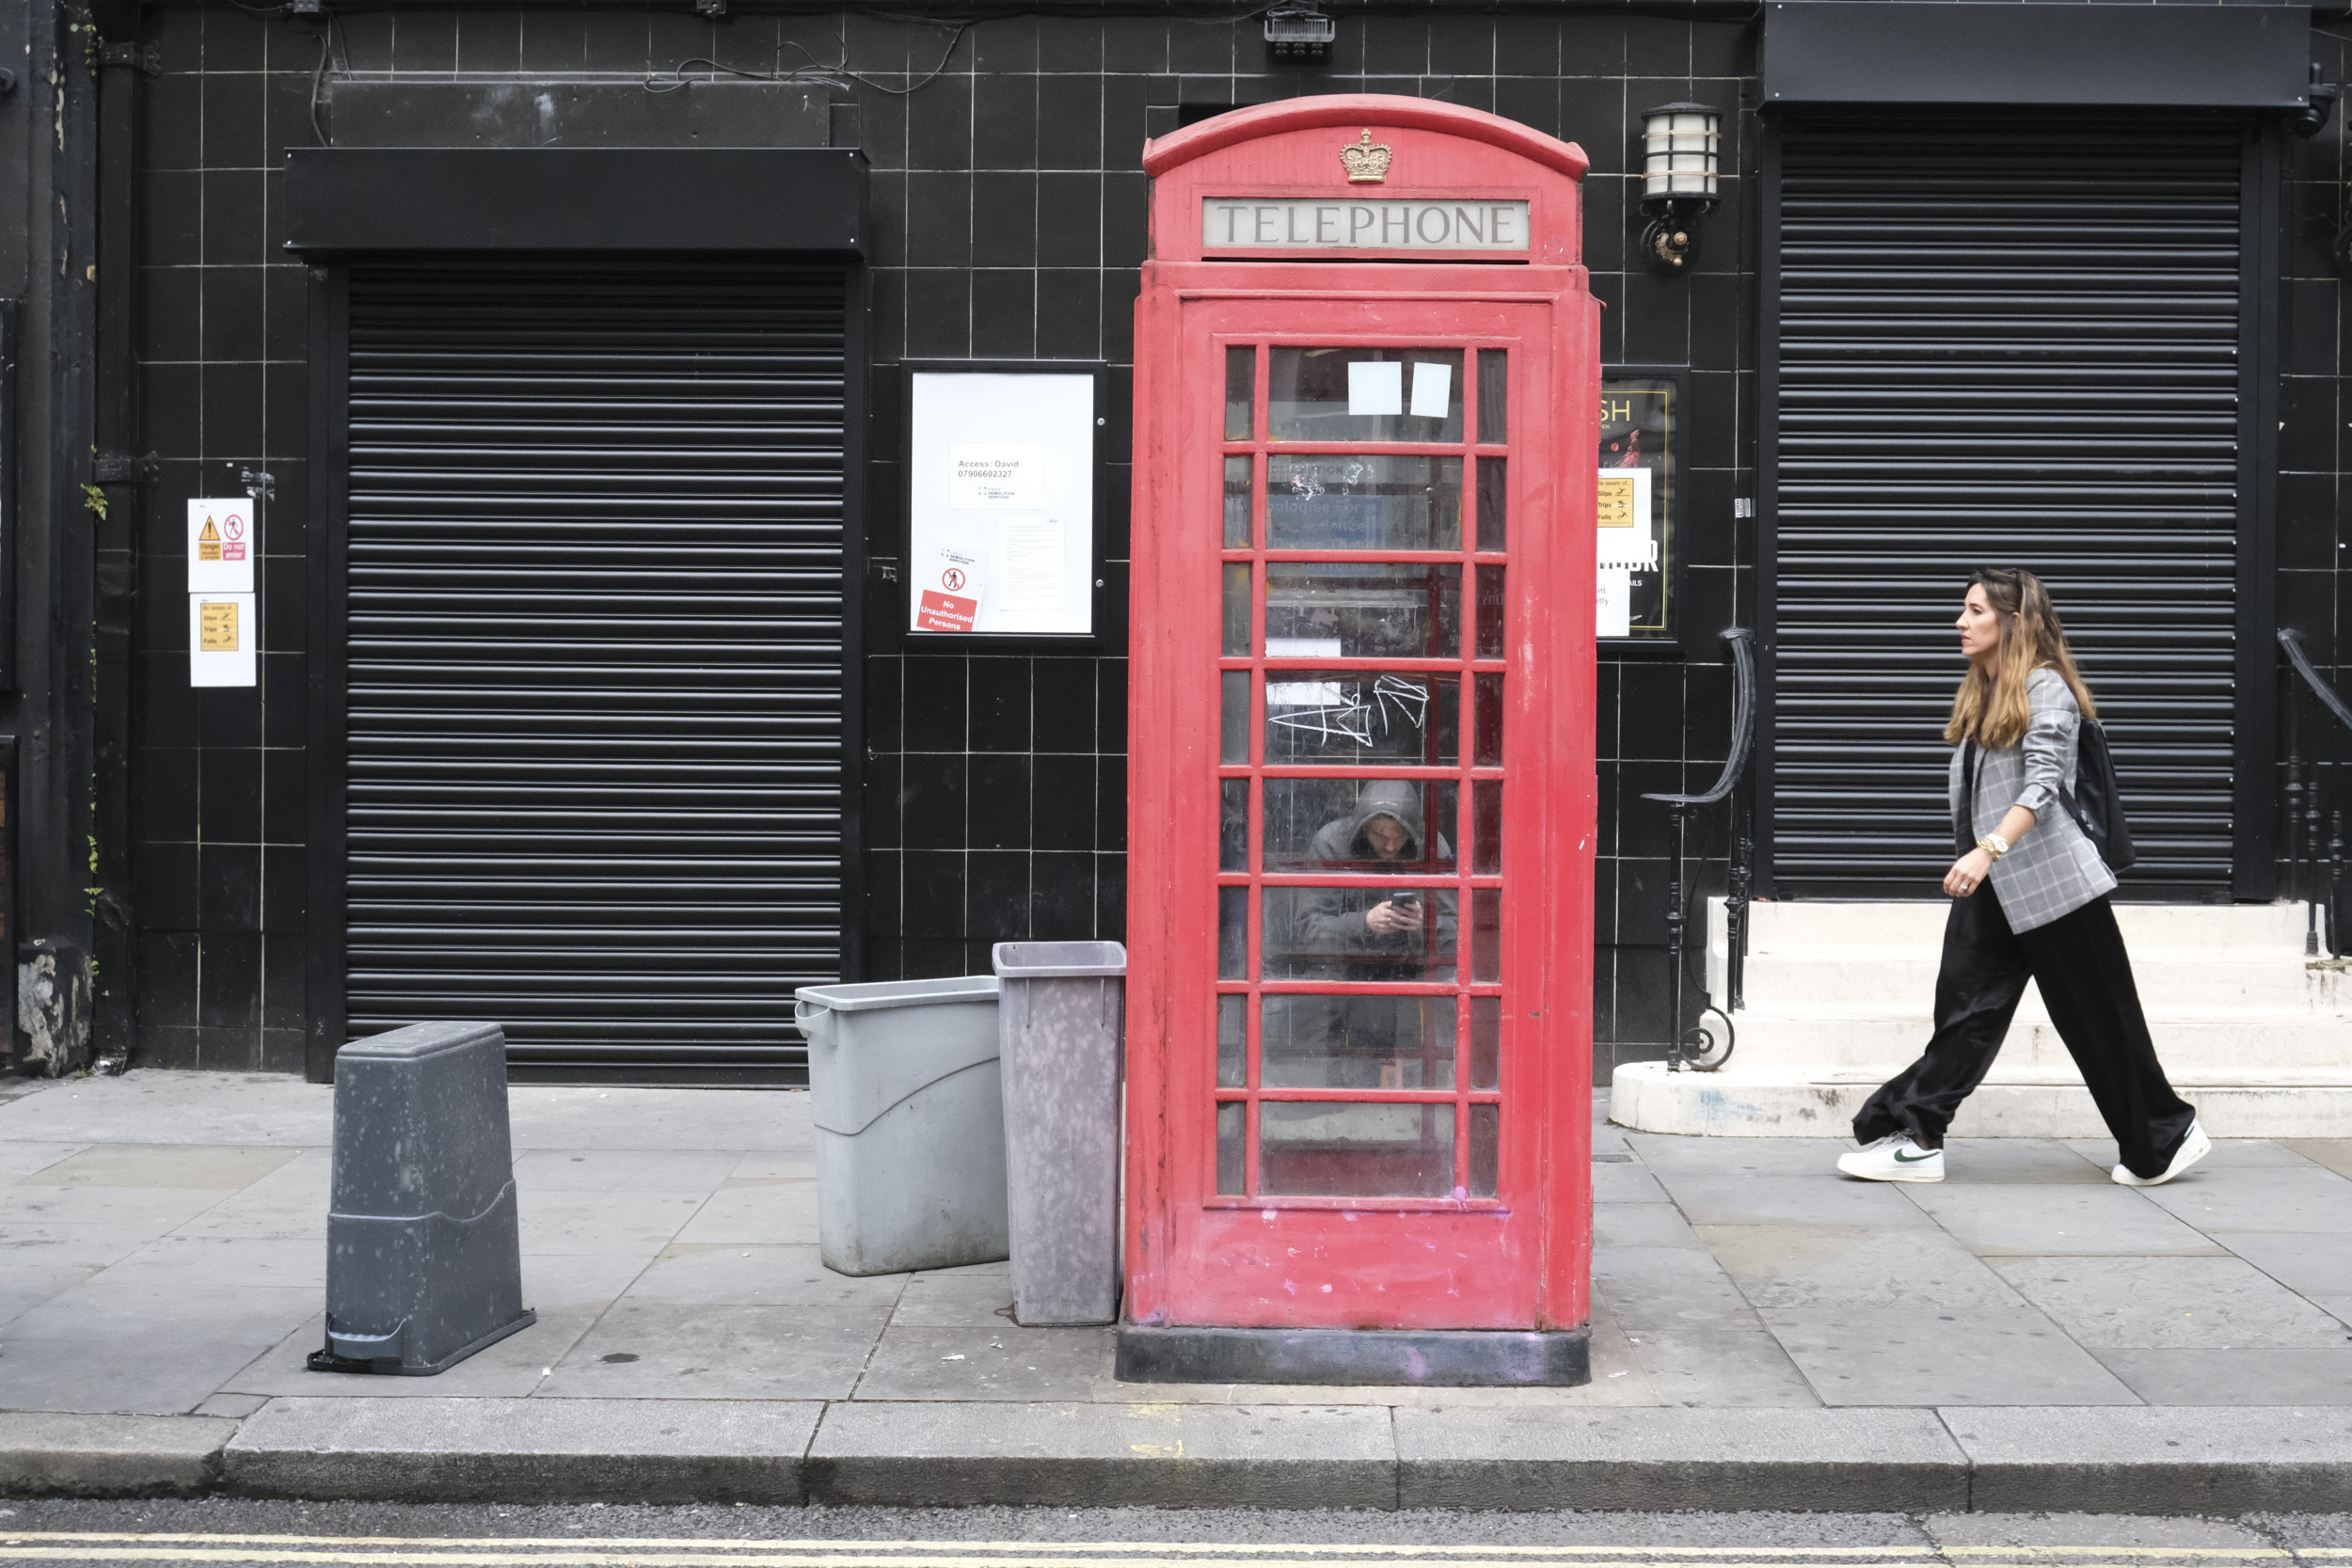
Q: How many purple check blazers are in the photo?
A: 0